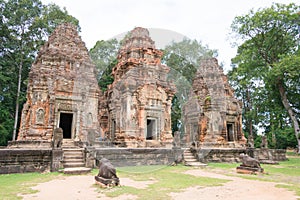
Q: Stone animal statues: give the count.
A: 2